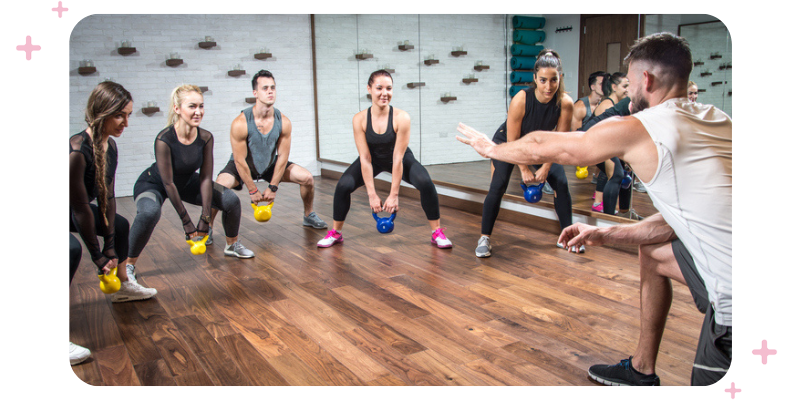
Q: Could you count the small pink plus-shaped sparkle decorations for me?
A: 4